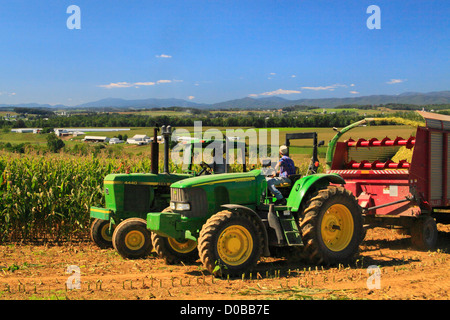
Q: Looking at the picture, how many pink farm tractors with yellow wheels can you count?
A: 0